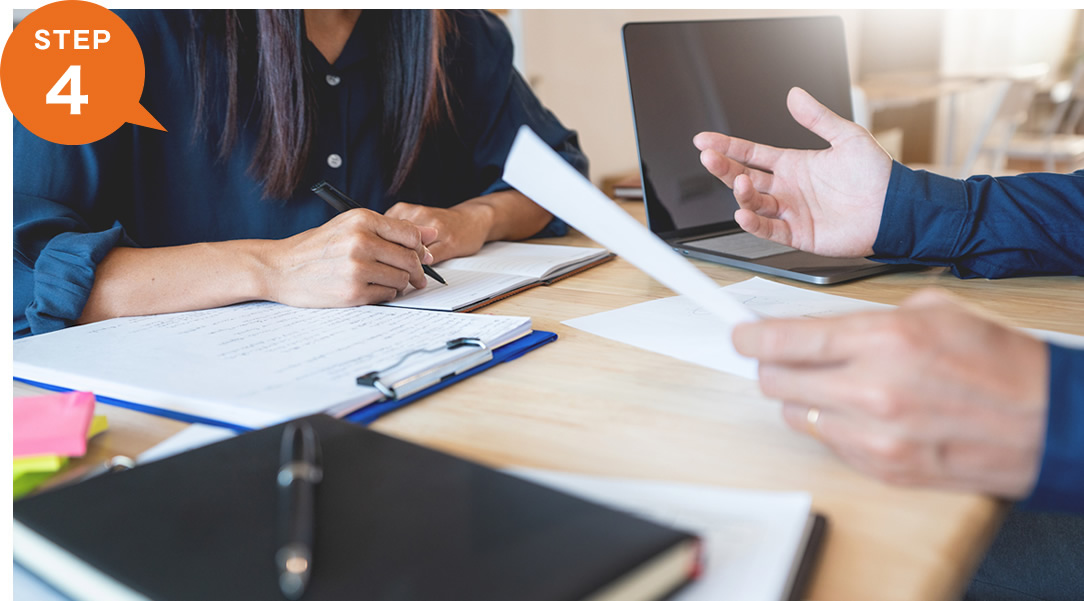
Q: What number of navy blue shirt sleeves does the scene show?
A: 4